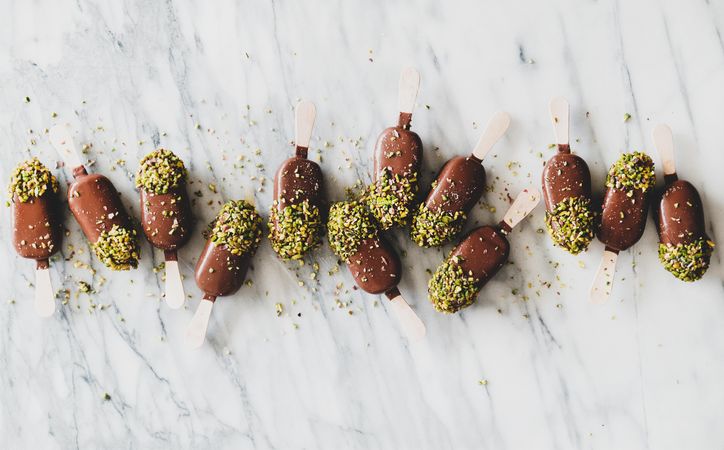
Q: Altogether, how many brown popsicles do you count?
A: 12